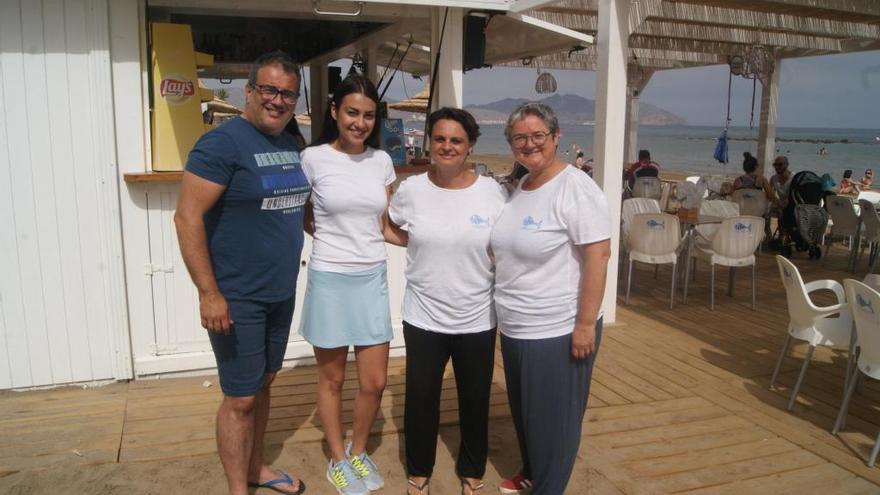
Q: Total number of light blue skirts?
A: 1